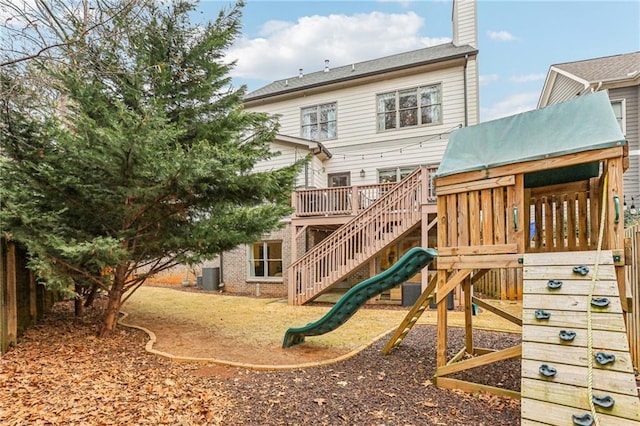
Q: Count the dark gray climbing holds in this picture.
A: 9